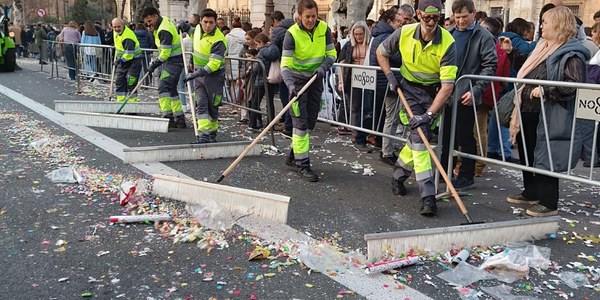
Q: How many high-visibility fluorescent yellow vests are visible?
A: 5